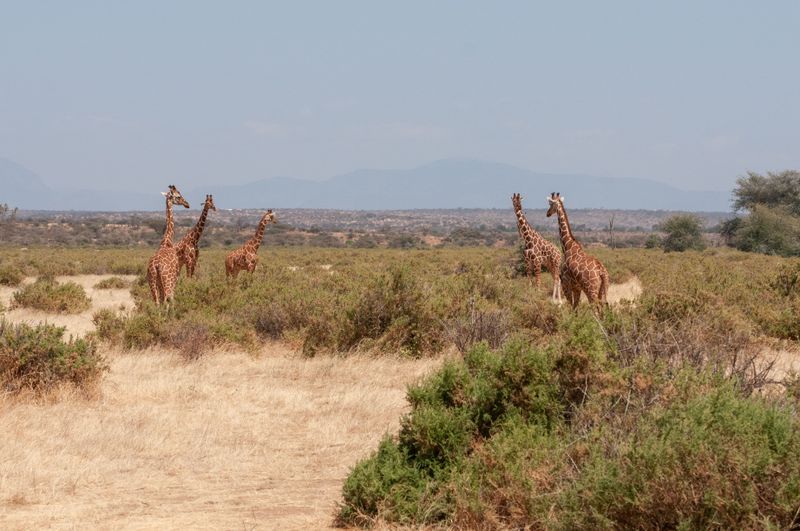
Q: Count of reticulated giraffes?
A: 5